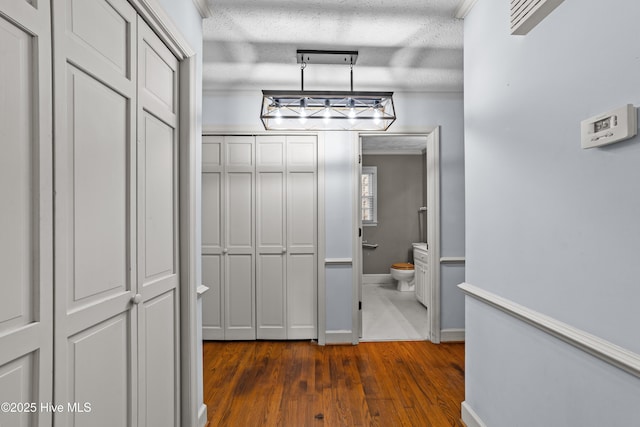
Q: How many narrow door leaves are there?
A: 7